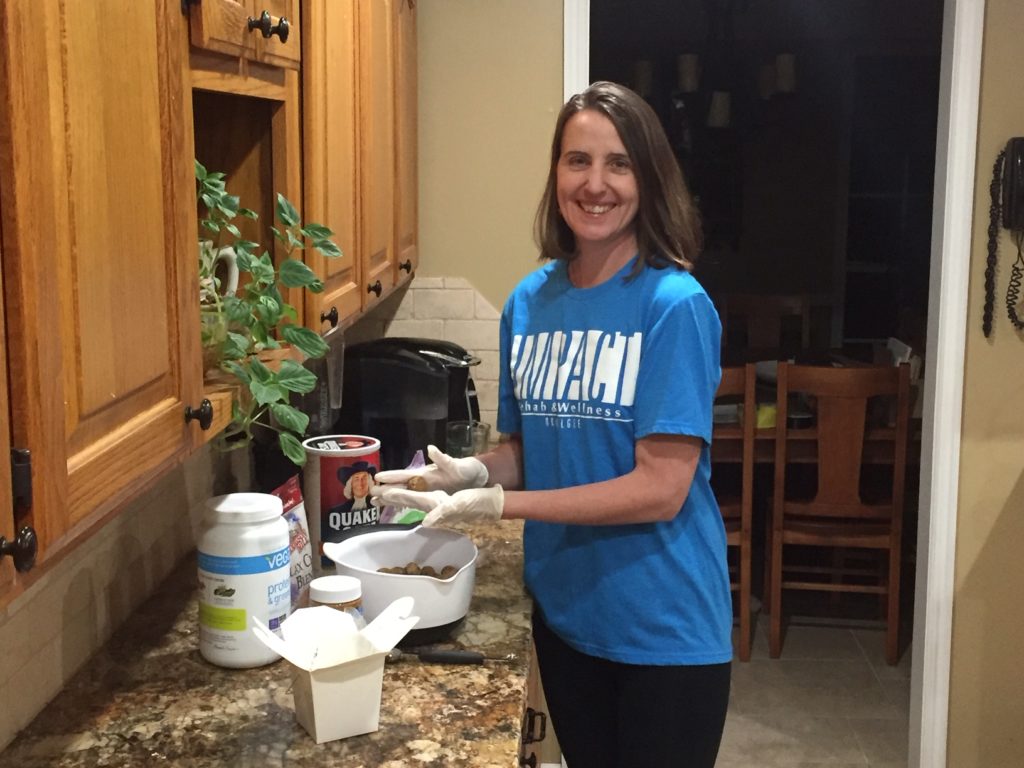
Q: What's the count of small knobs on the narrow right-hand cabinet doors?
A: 3